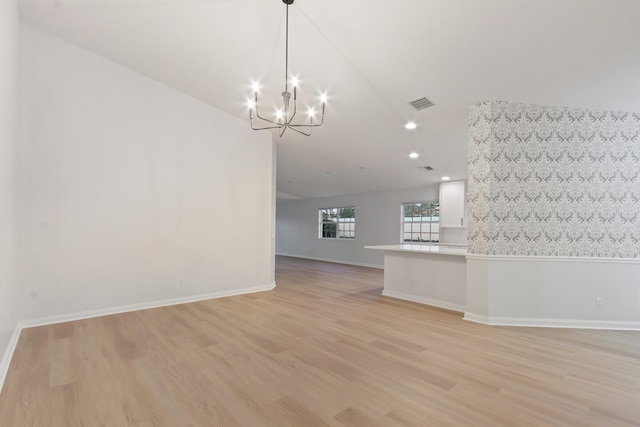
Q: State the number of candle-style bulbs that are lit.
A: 6